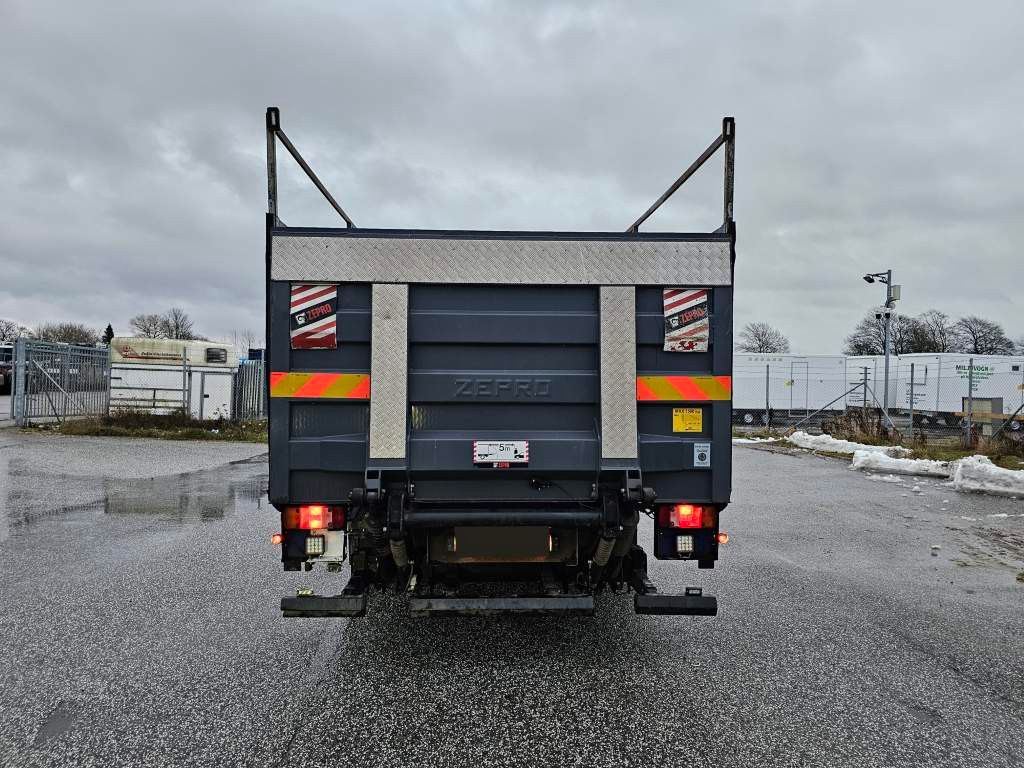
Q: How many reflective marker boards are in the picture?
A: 2